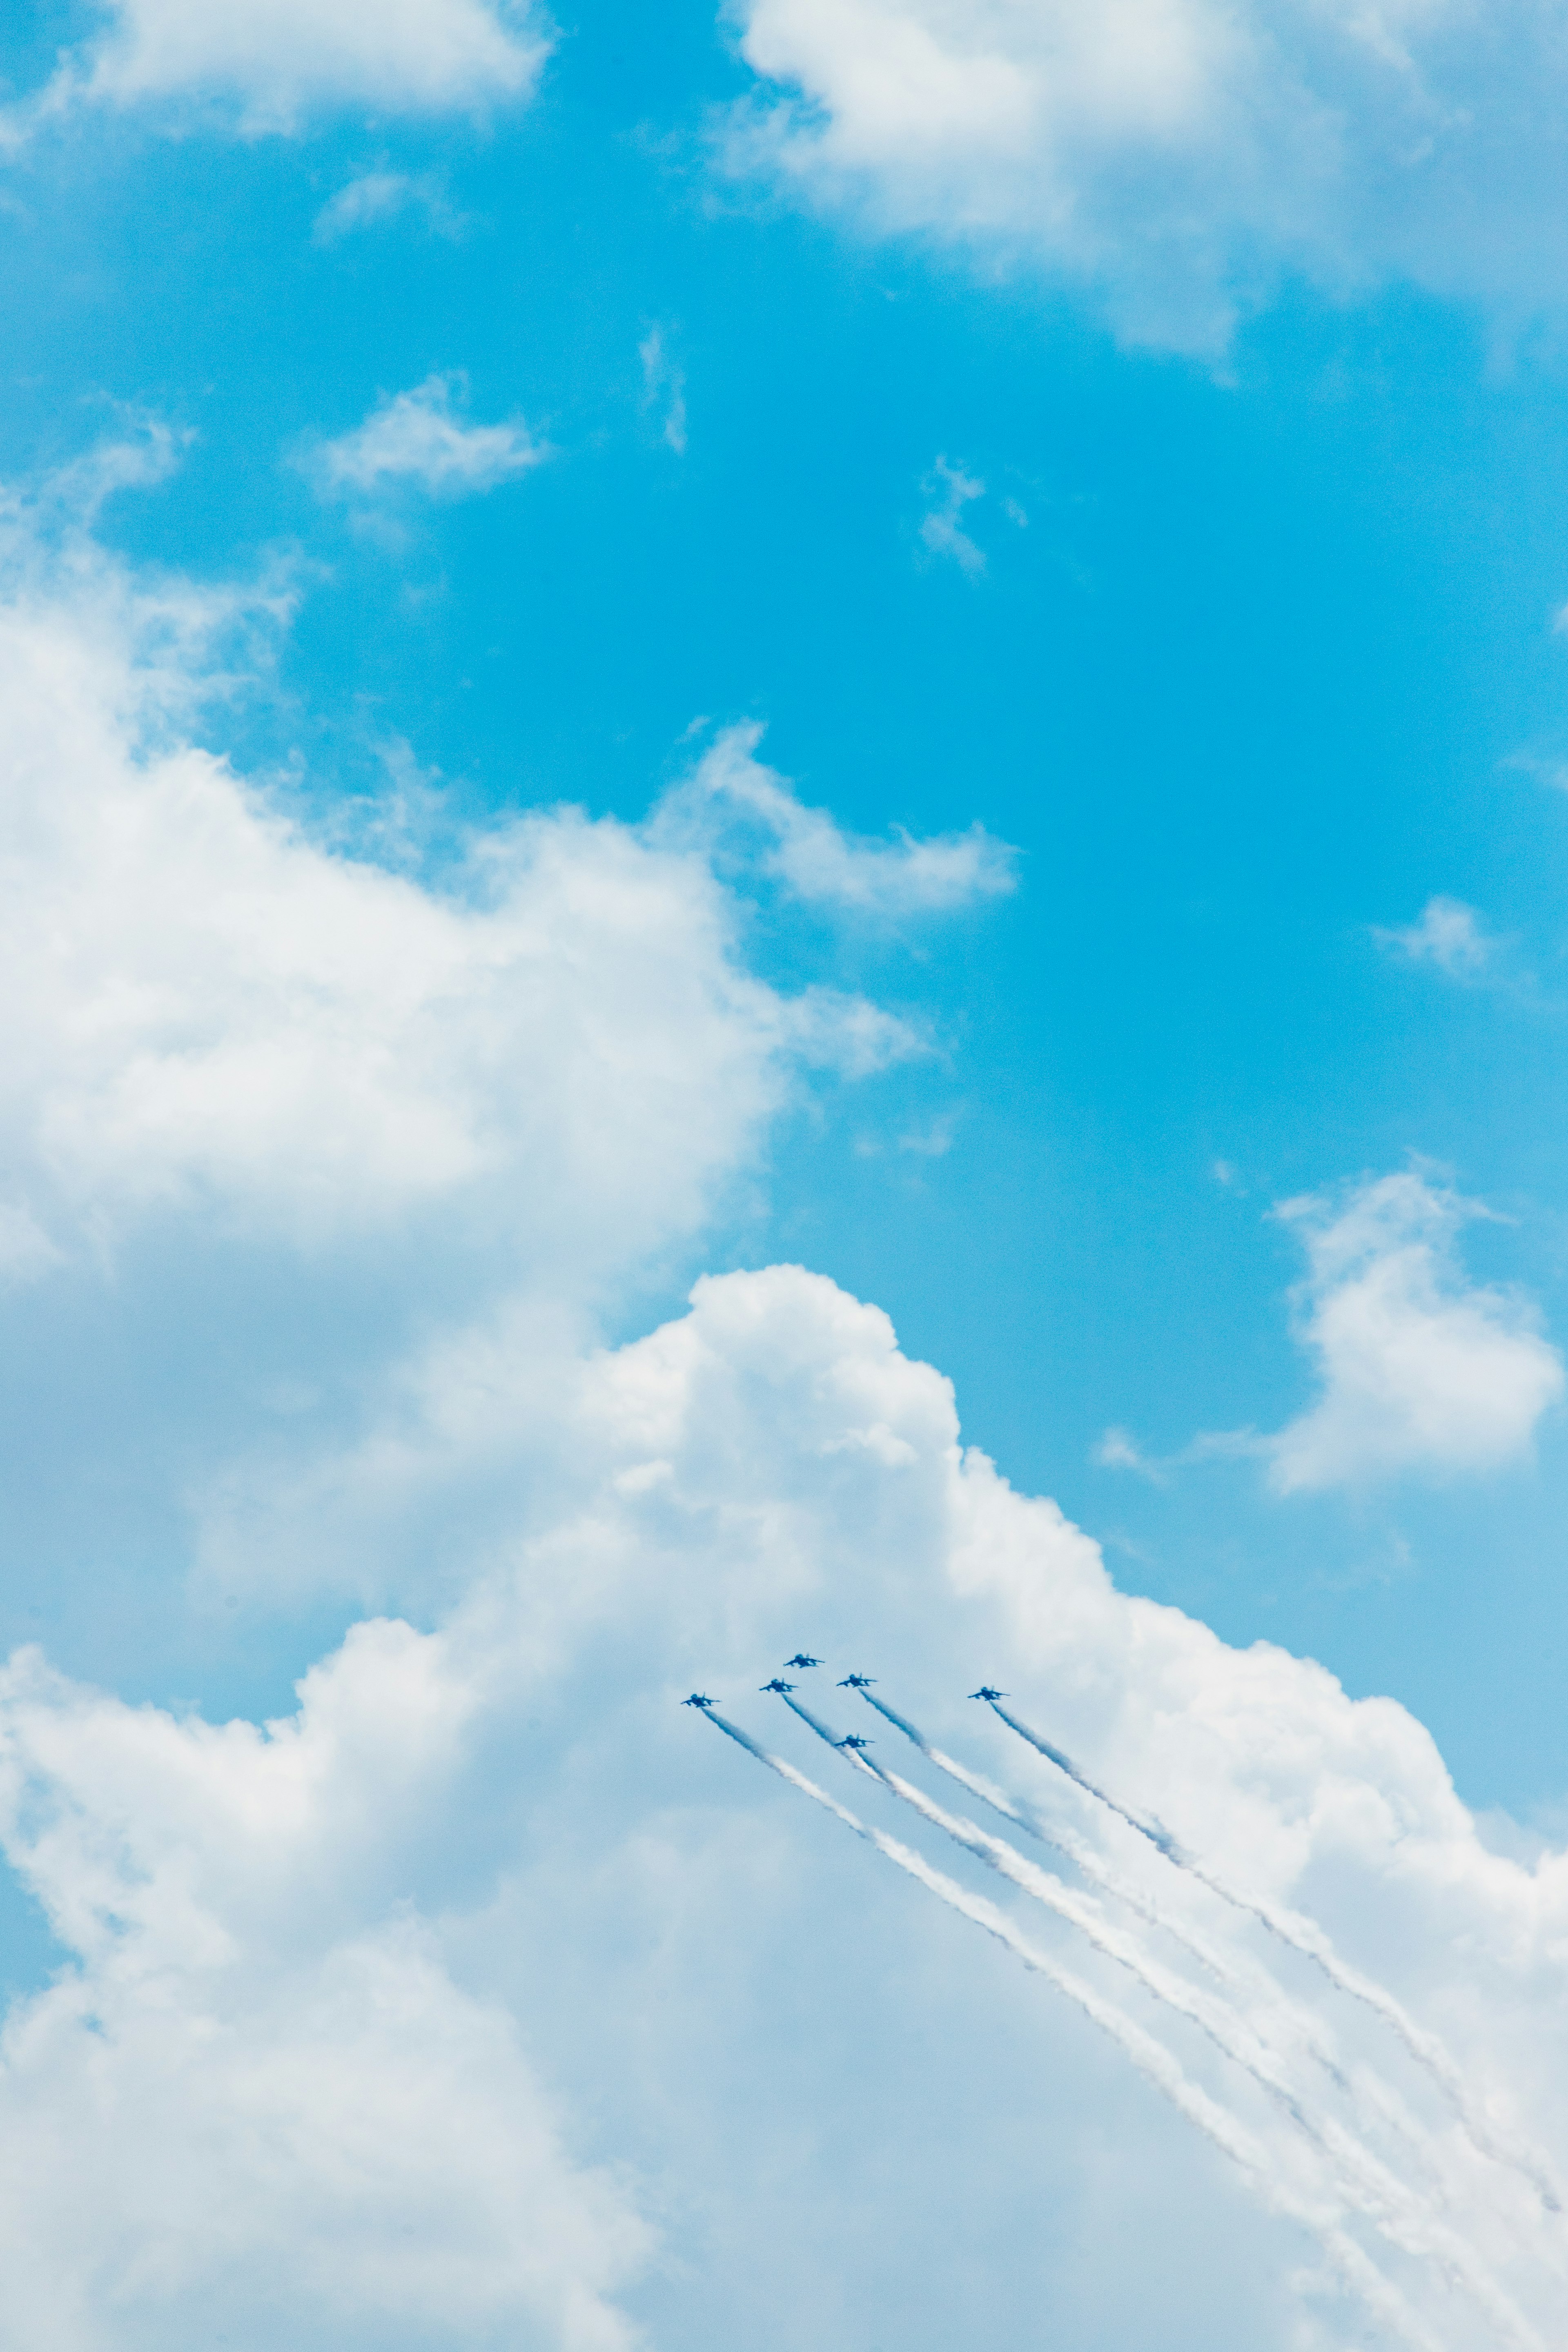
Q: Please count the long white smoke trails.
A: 4